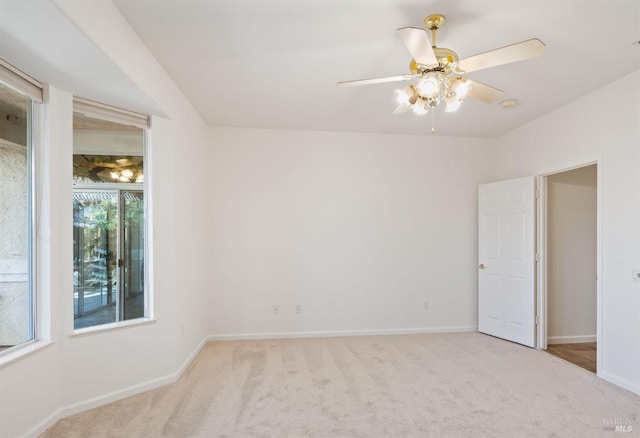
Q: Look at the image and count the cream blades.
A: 5